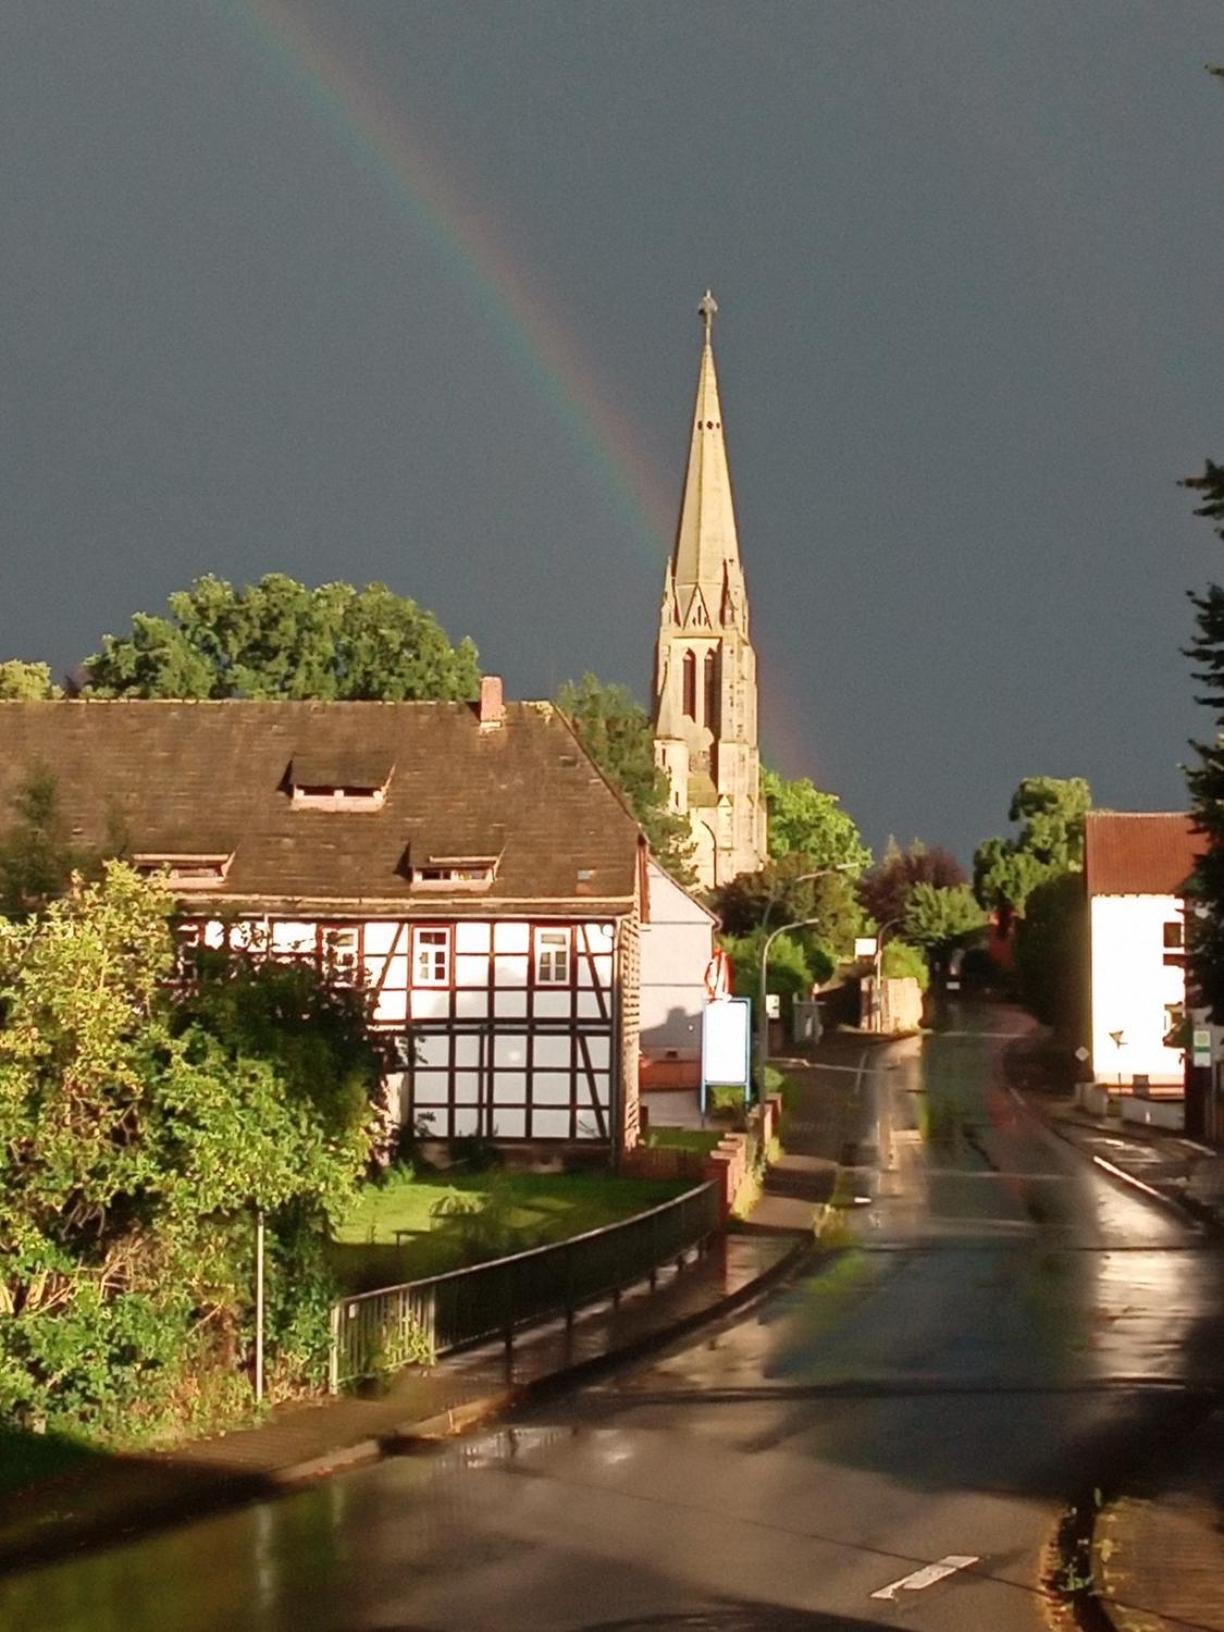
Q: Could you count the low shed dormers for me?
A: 3